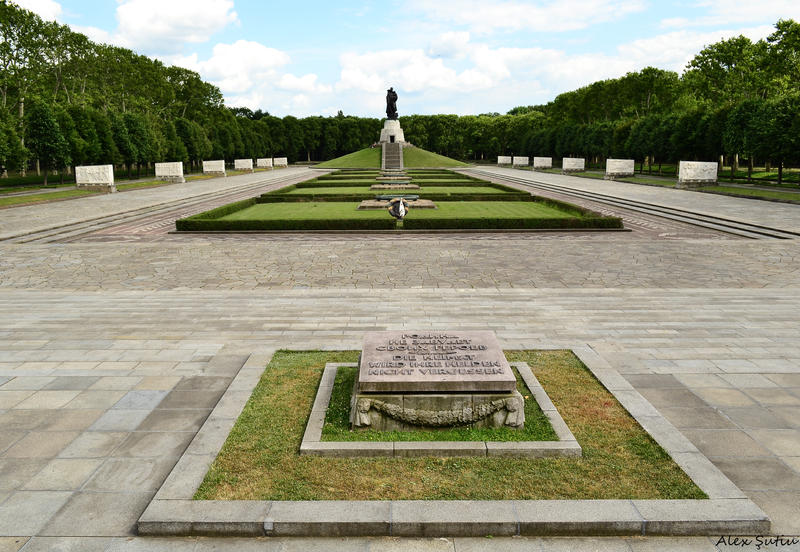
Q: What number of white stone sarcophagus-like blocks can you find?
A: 12